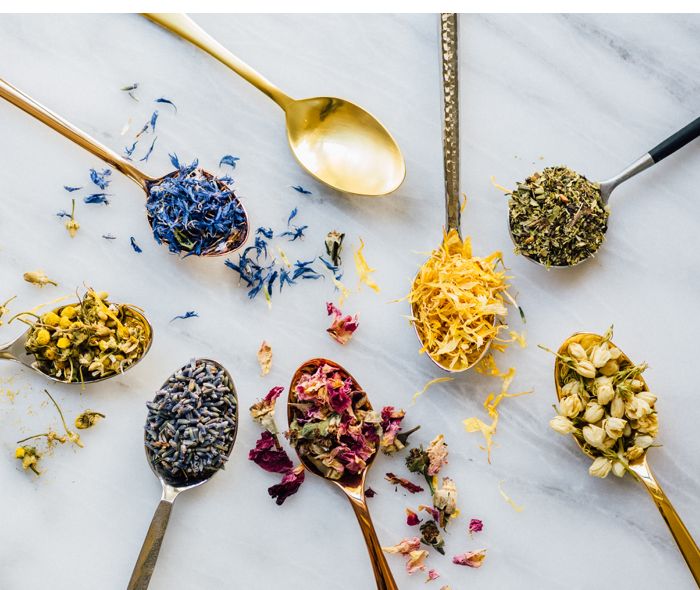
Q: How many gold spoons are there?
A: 2